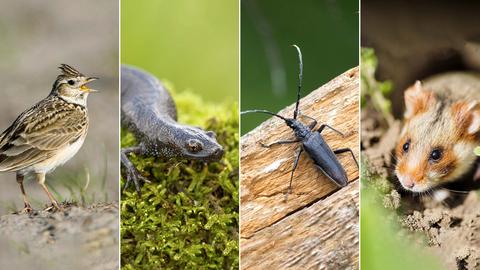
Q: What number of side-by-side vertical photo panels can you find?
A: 4